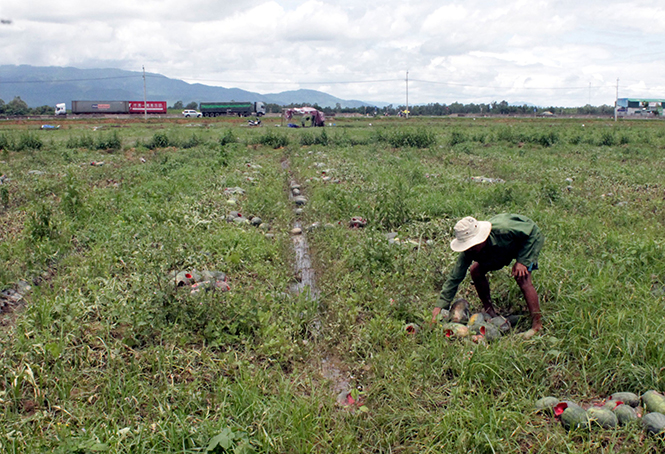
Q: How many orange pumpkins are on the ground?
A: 0